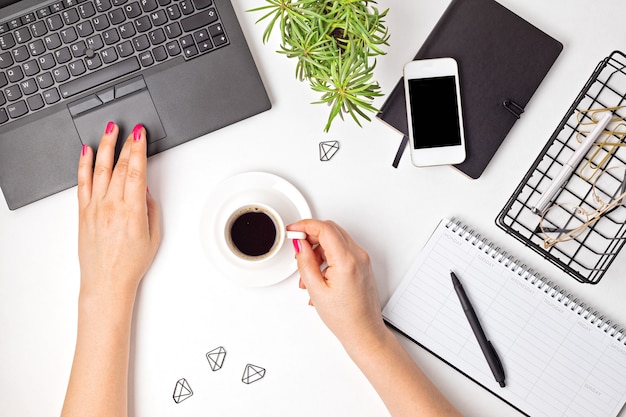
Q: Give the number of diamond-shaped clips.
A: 4